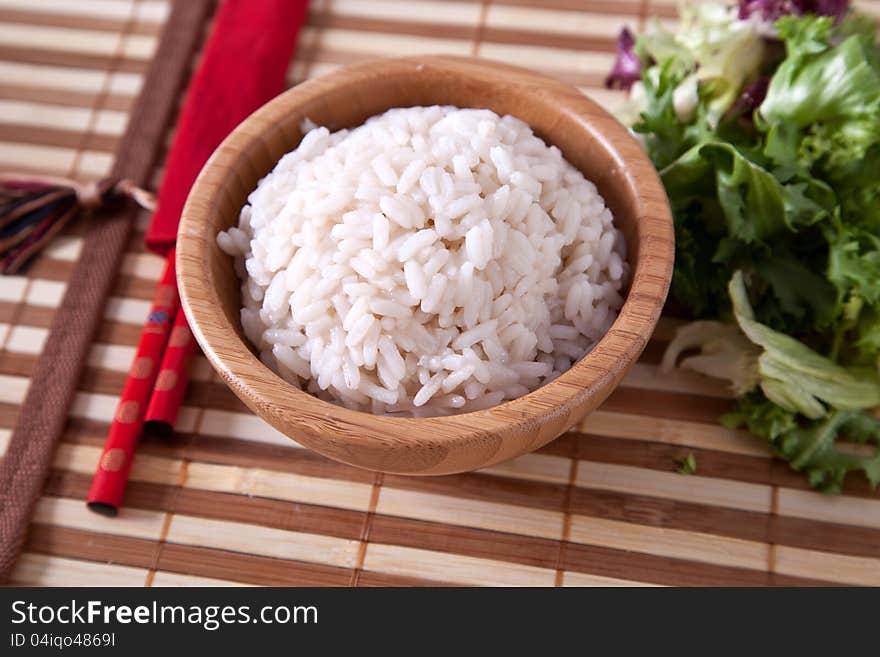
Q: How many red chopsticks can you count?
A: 2